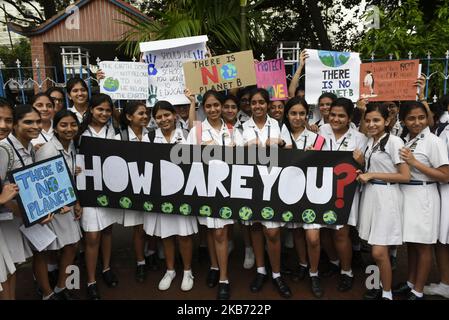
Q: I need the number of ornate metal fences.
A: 1